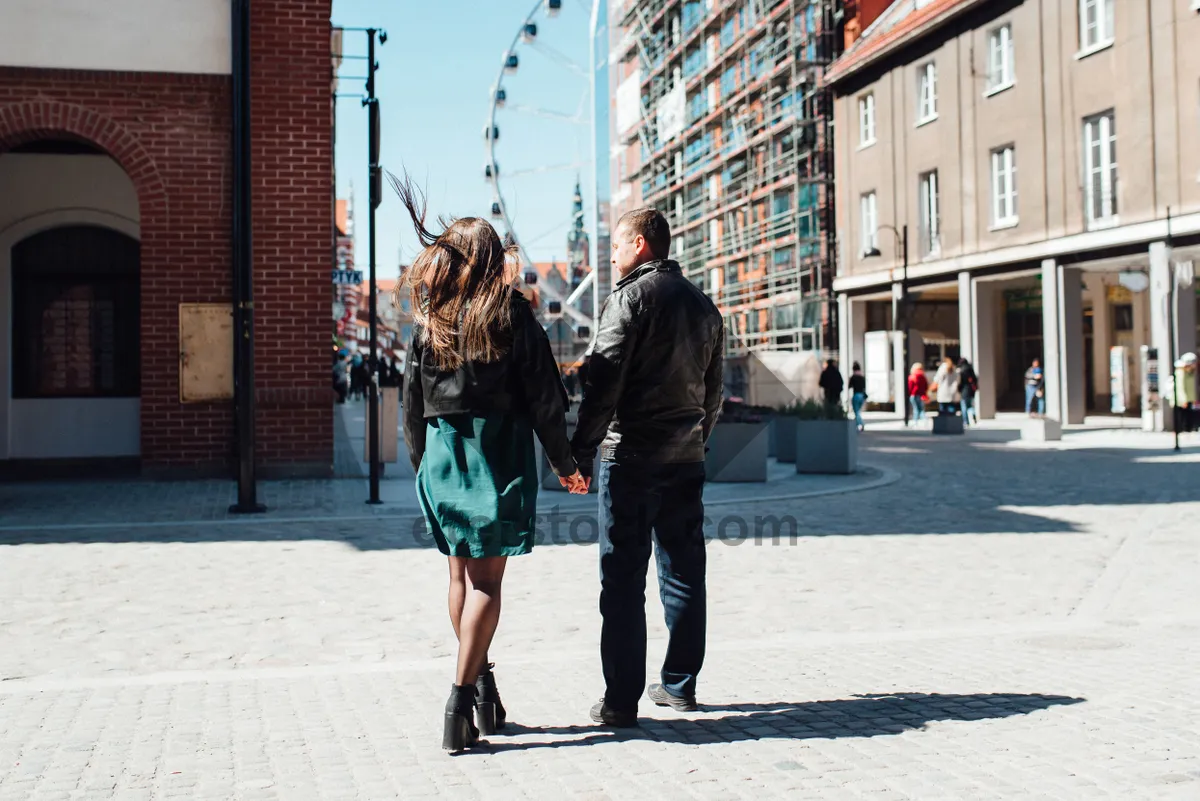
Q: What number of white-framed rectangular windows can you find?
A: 8